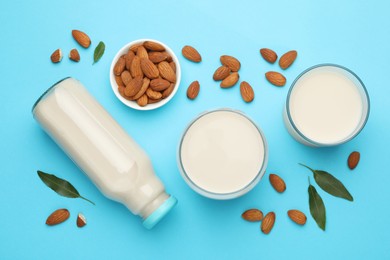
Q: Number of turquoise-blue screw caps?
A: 1